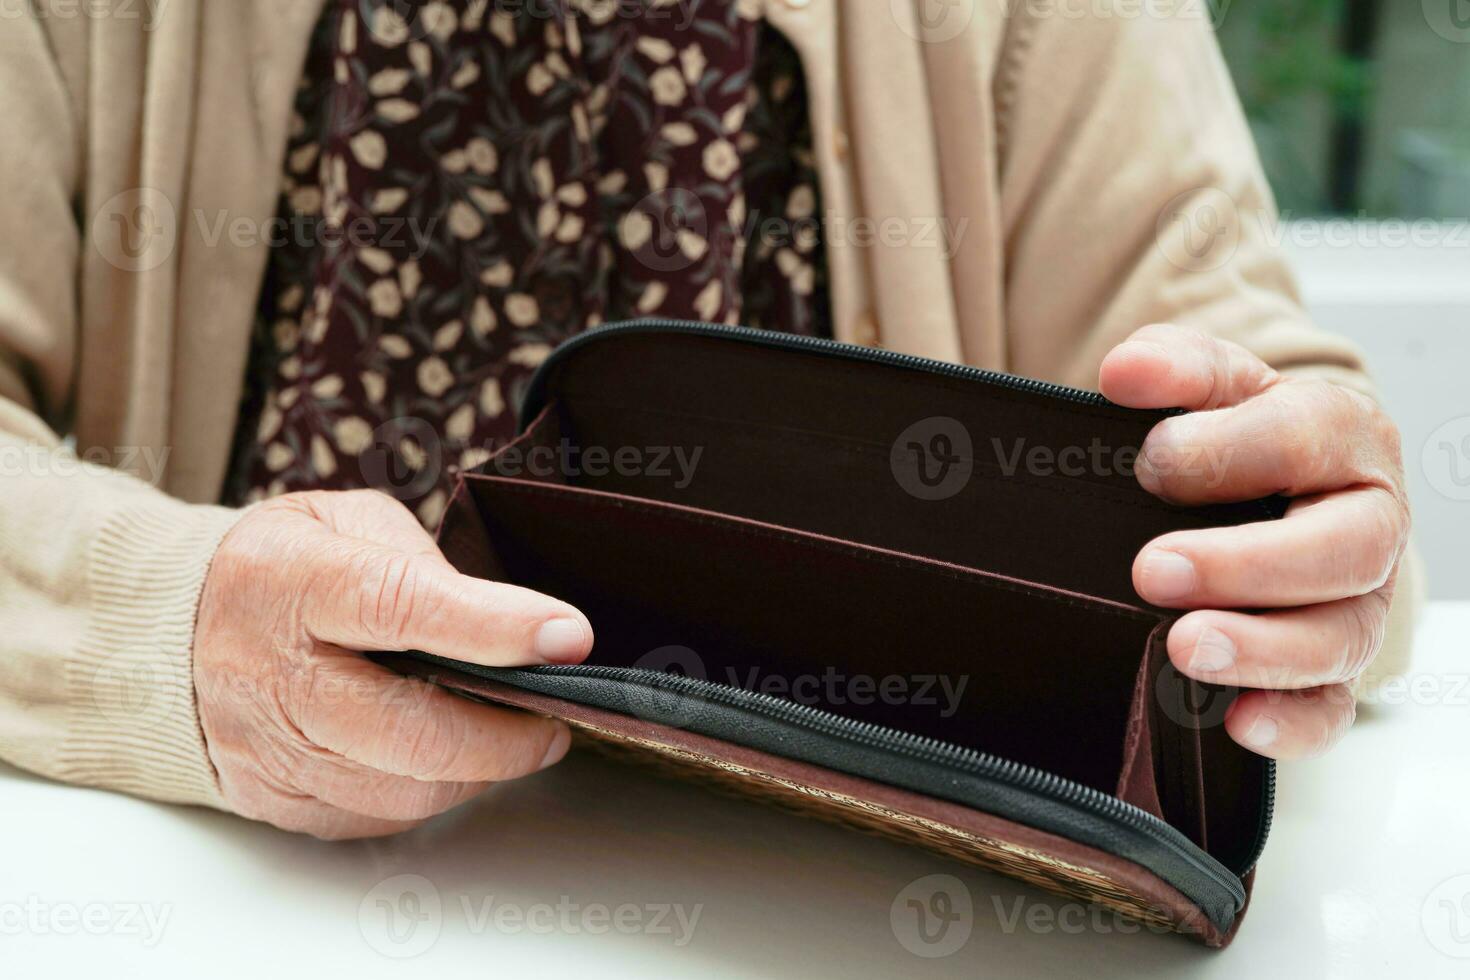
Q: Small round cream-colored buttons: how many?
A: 3